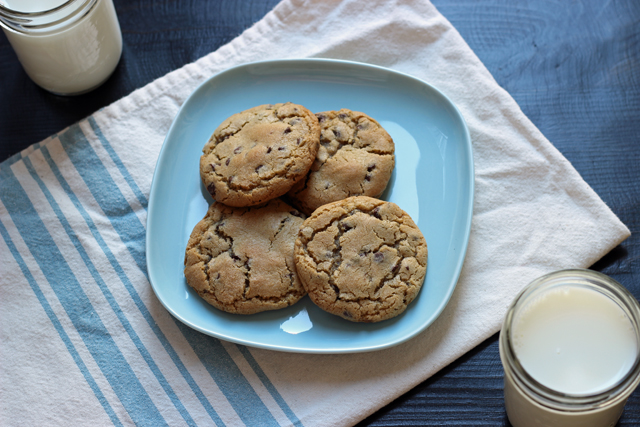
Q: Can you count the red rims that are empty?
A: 0